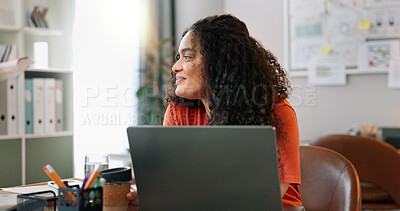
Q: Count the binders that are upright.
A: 6